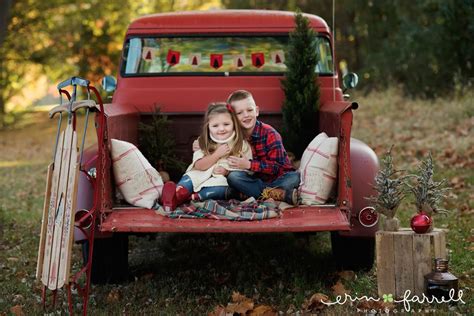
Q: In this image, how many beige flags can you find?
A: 4